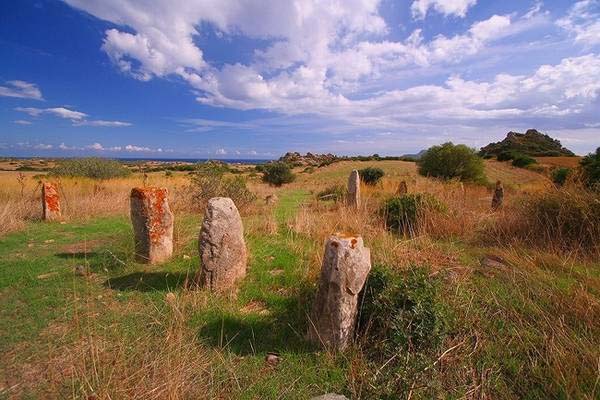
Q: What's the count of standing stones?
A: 7